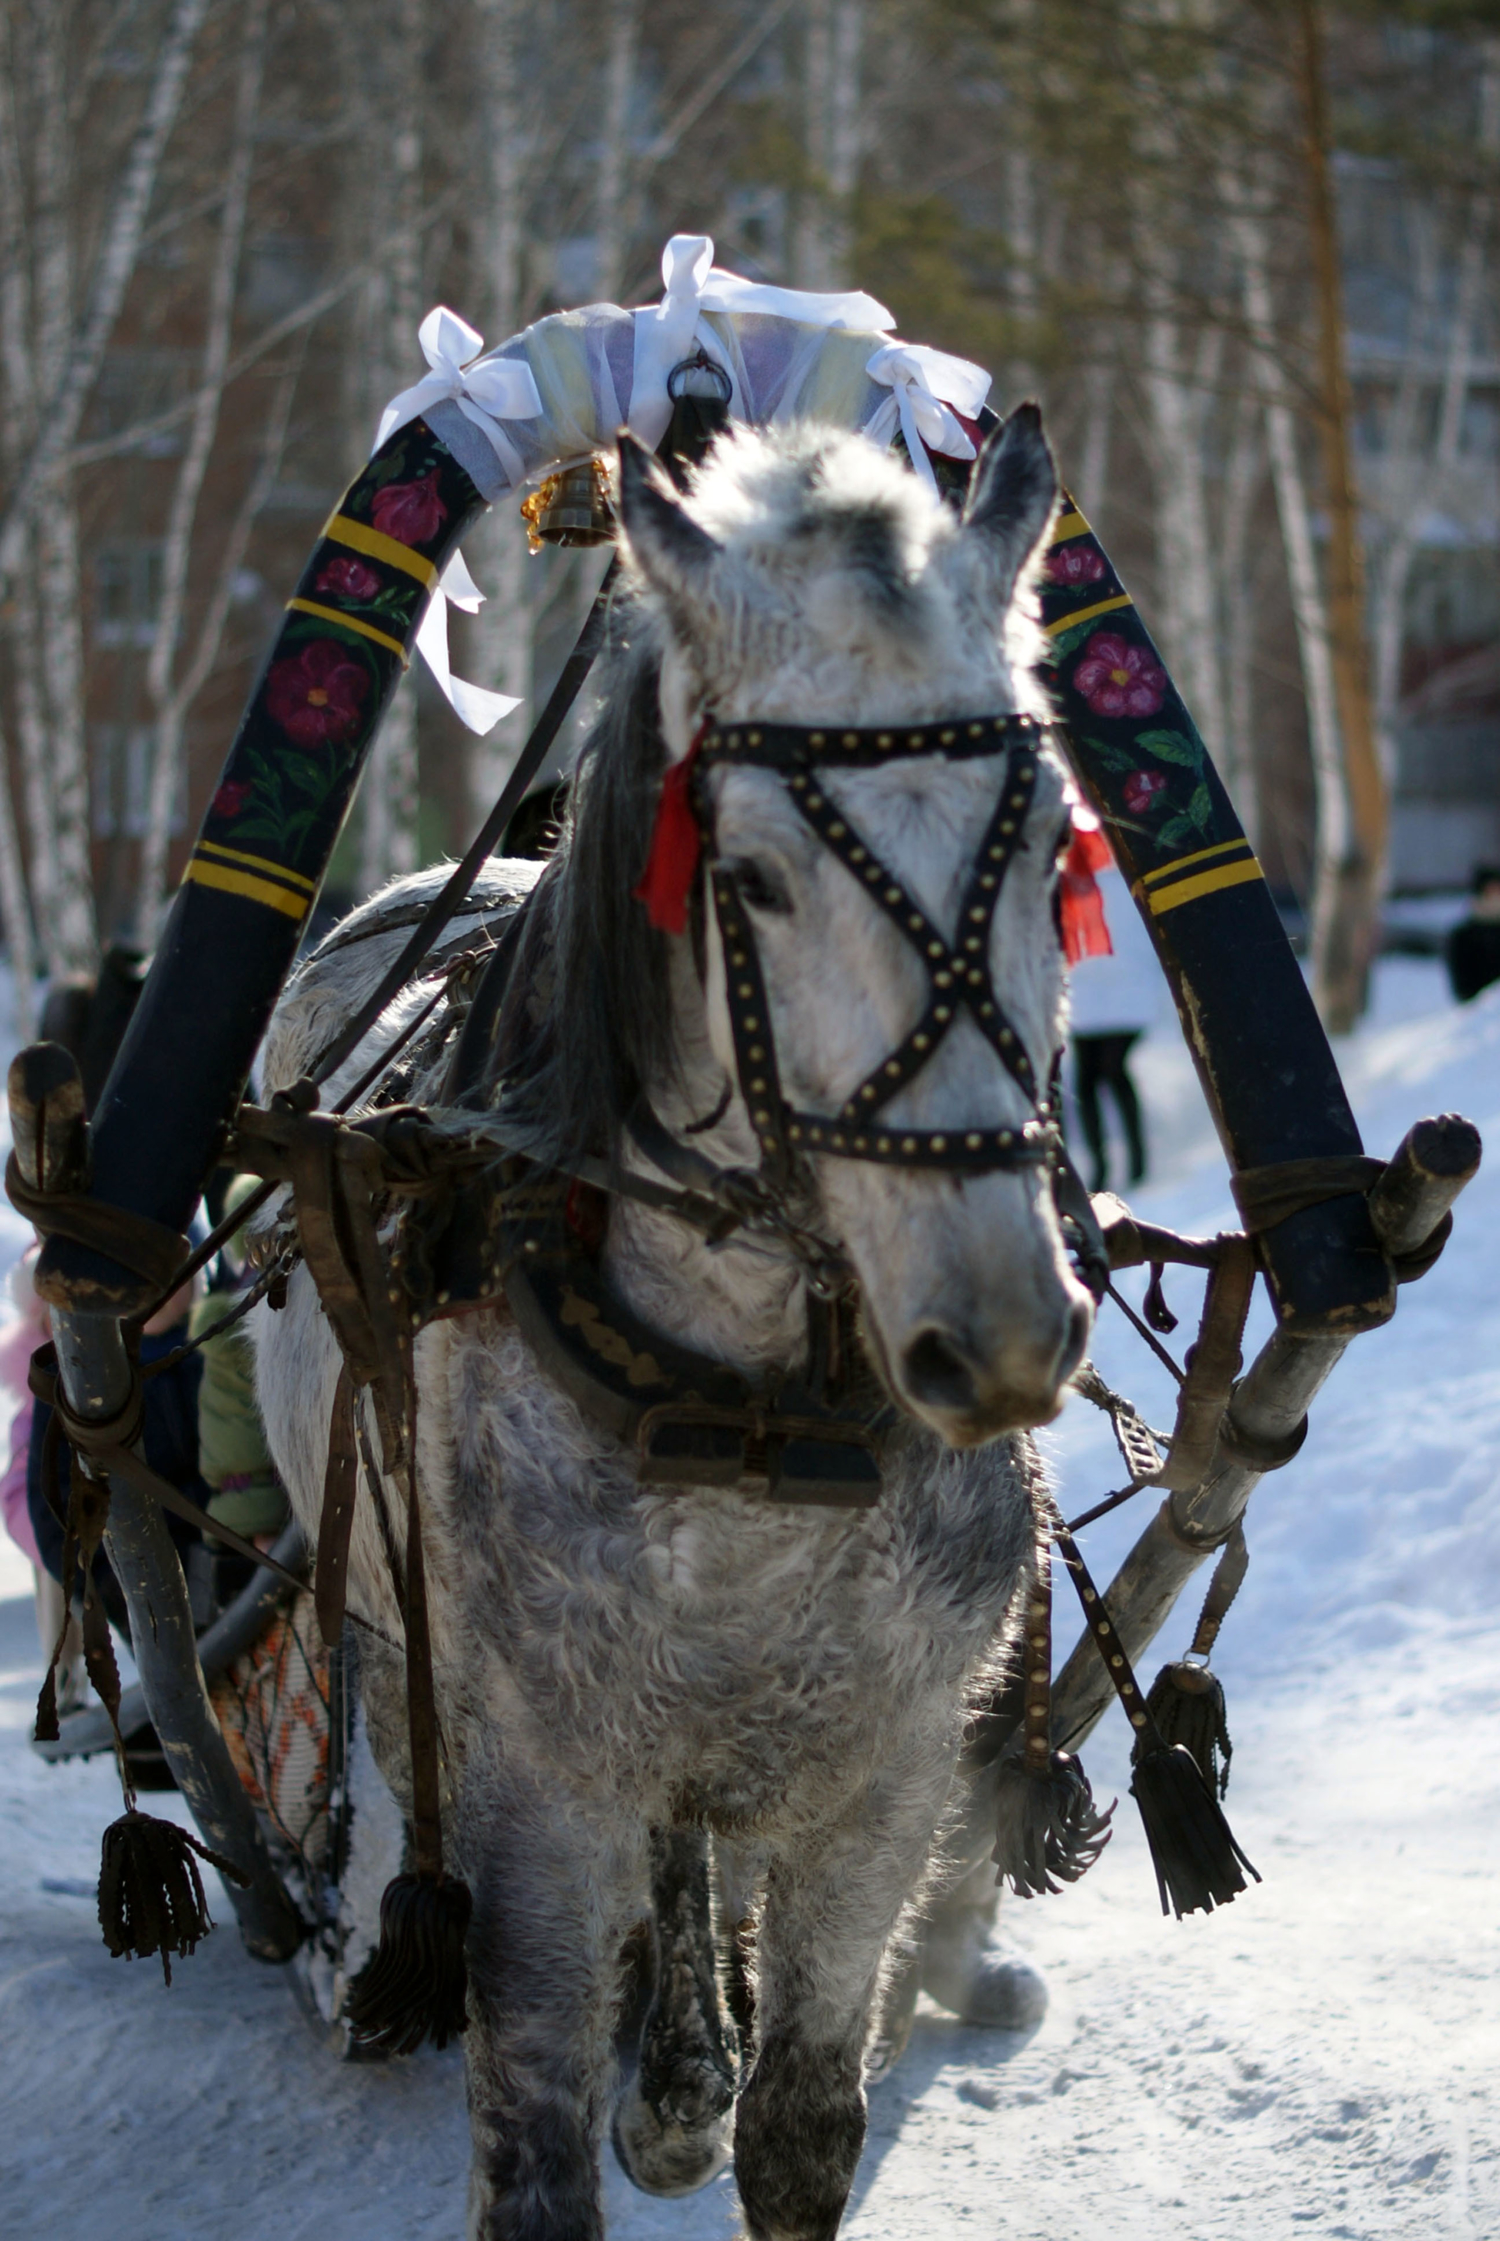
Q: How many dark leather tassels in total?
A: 5